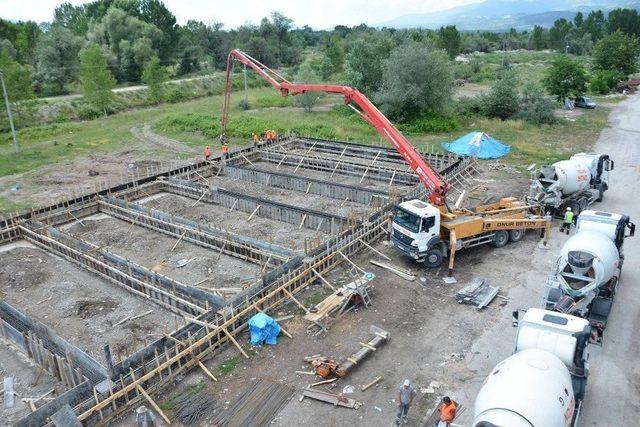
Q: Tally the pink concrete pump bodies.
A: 0